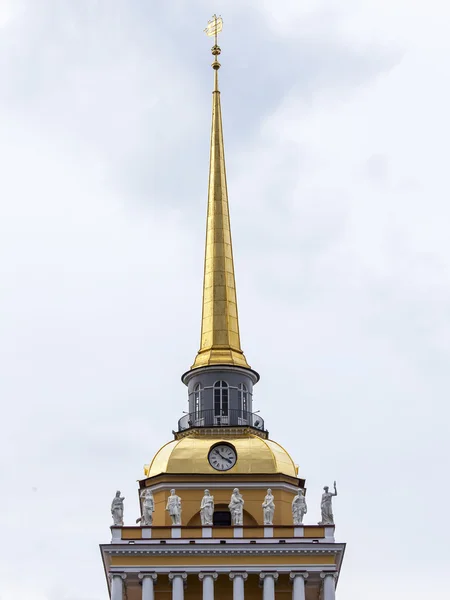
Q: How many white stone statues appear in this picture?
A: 8